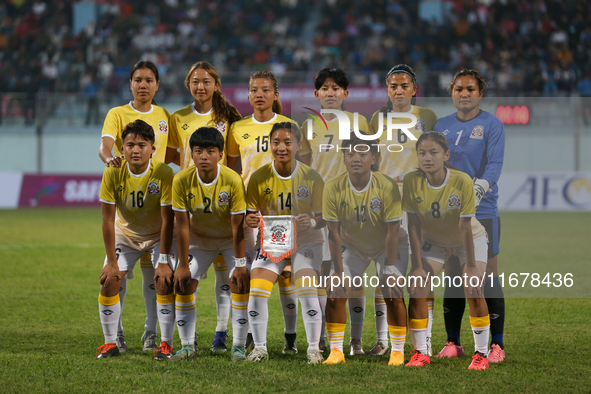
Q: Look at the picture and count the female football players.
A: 11